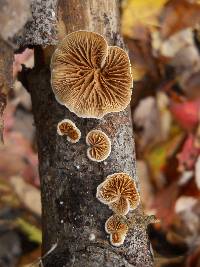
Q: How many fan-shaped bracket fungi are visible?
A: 5